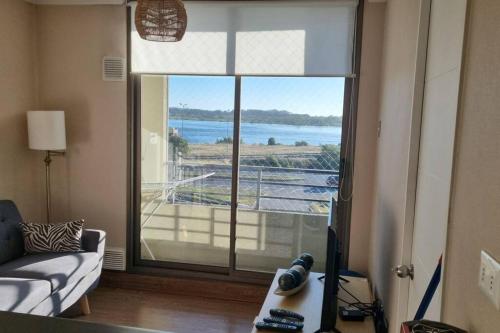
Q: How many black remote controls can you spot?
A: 3